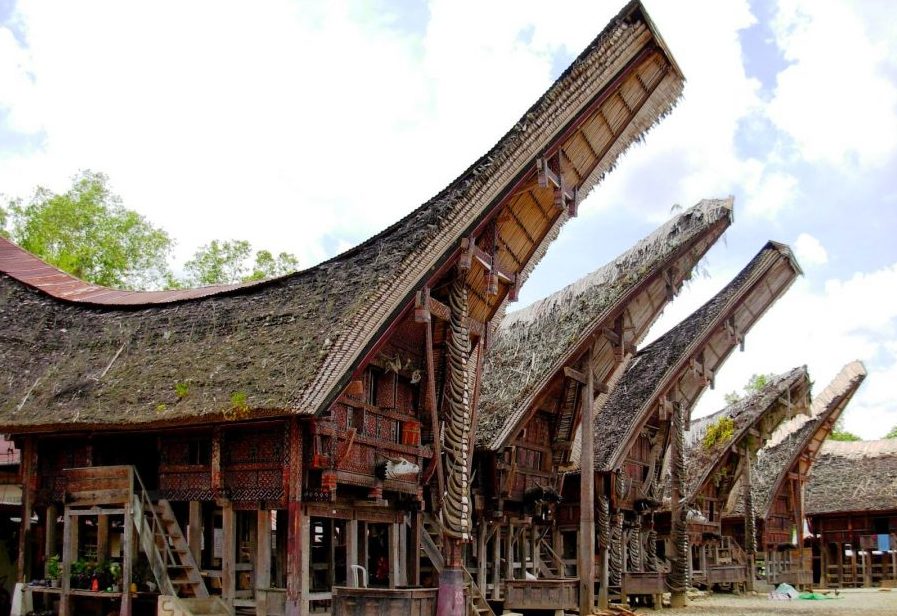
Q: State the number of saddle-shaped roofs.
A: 5